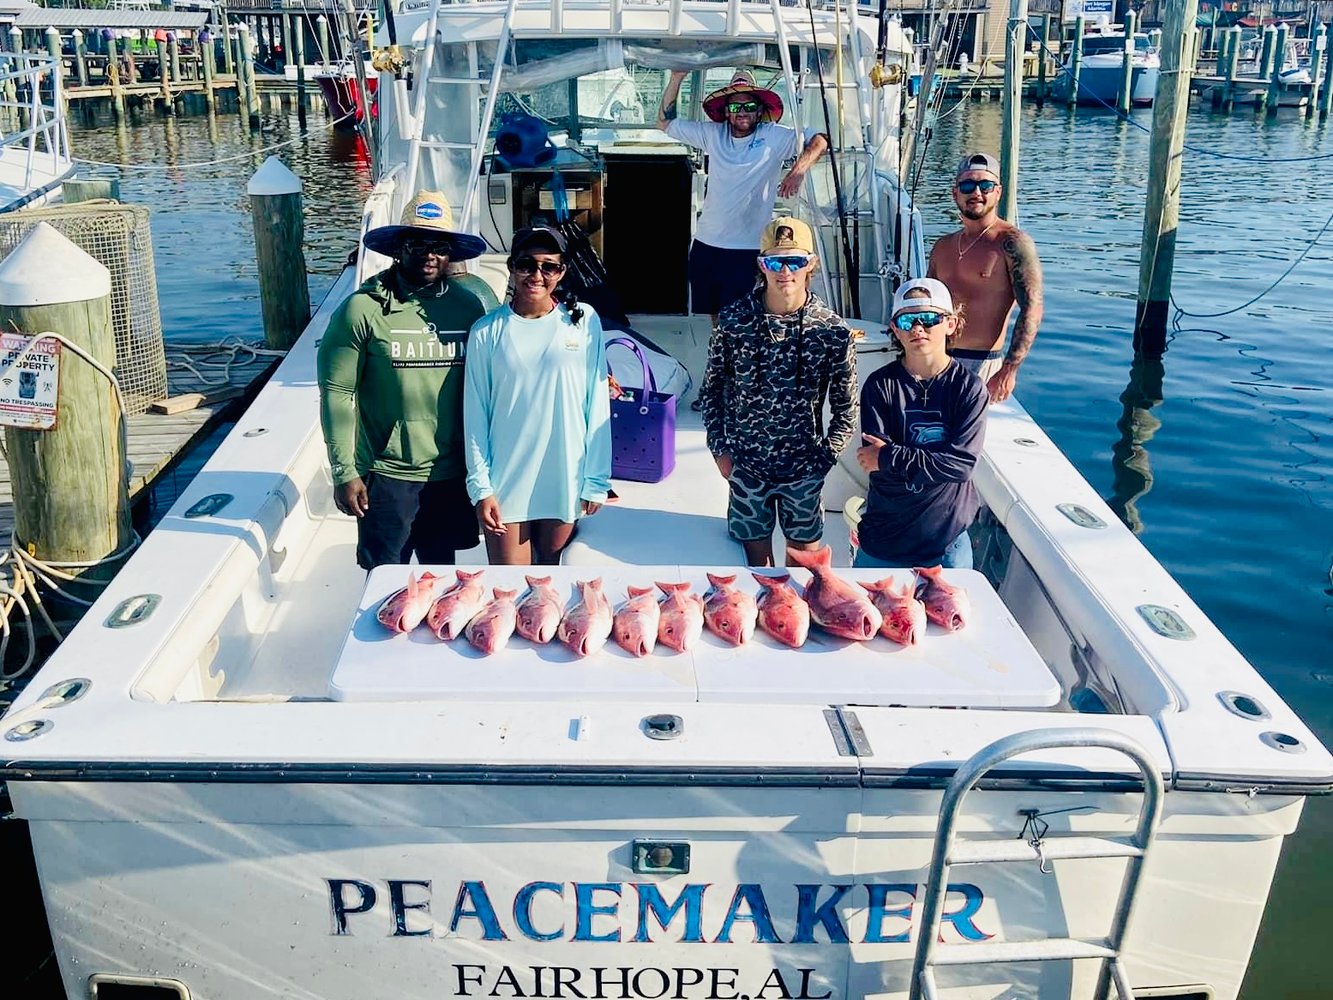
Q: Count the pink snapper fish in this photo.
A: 12